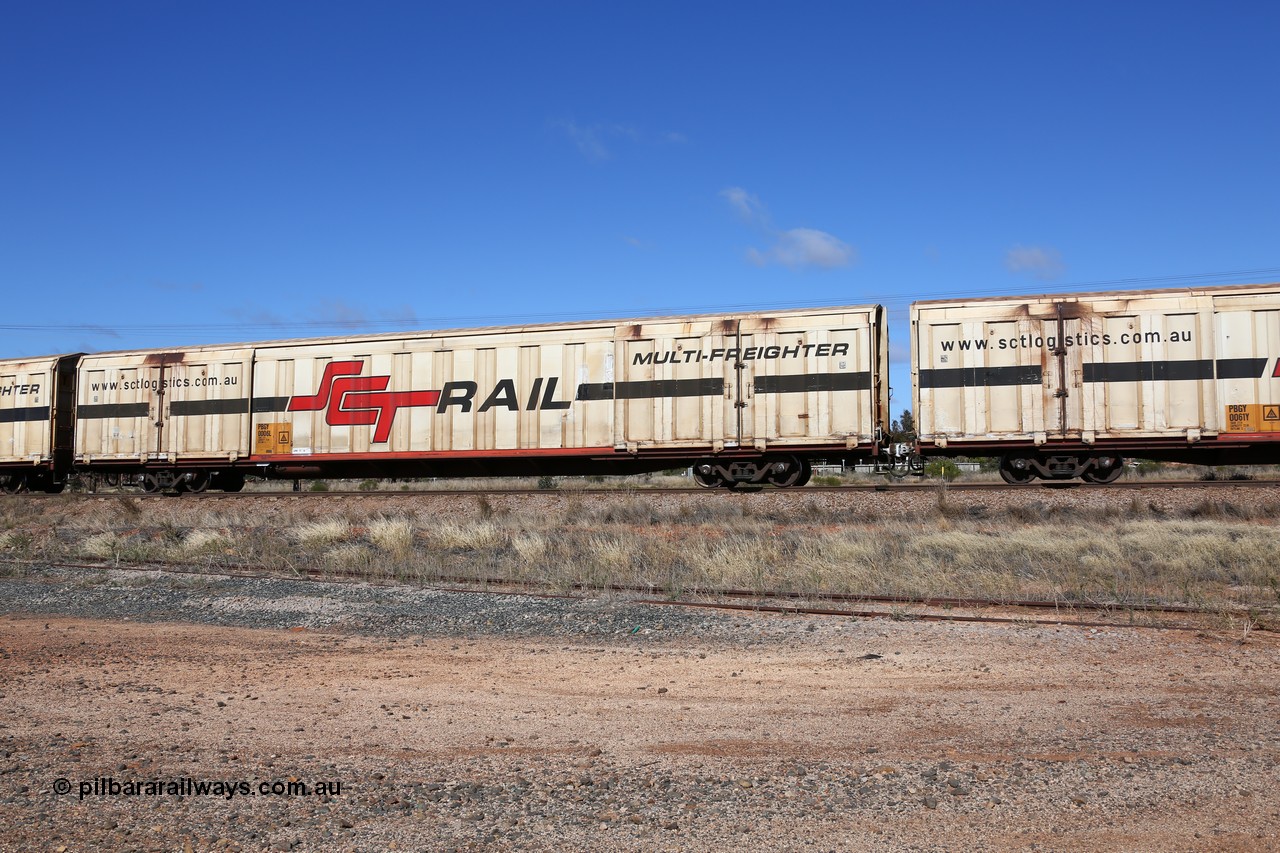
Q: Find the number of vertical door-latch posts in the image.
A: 3